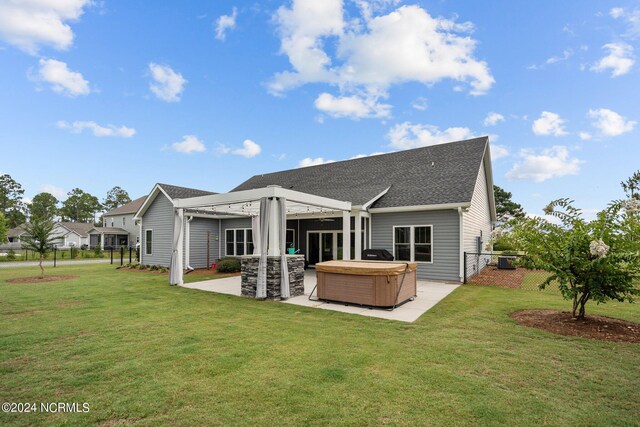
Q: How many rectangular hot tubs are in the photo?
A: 1